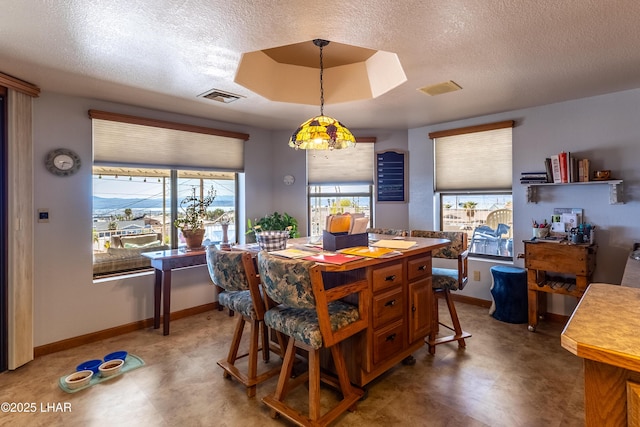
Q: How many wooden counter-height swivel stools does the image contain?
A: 4